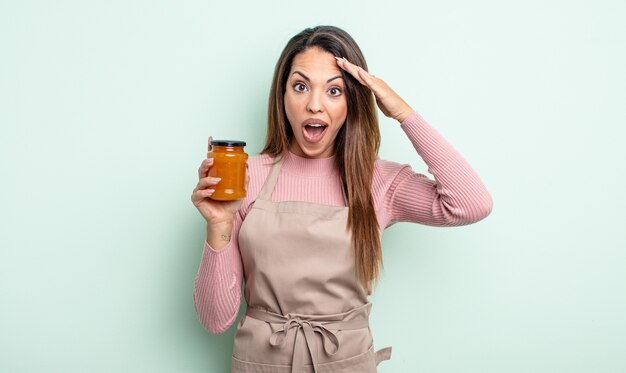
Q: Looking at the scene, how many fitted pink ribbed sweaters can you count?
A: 1